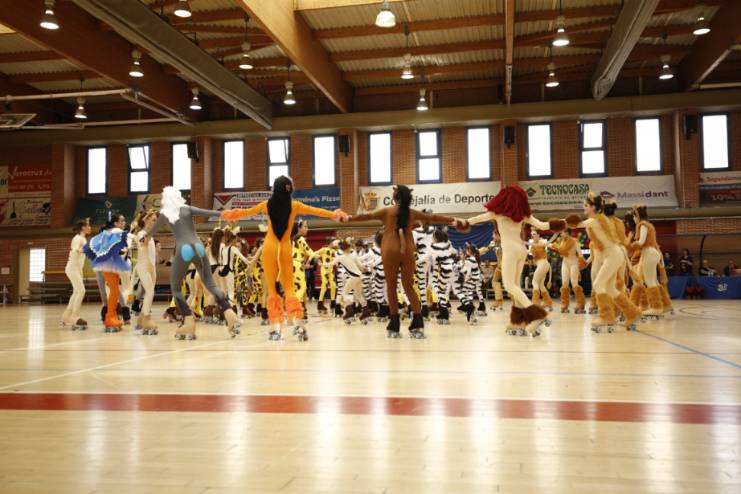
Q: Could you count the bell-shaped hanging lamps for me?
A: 14